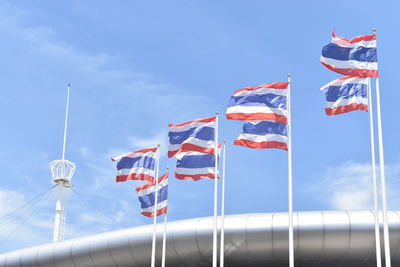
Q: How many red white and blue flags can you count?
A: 8